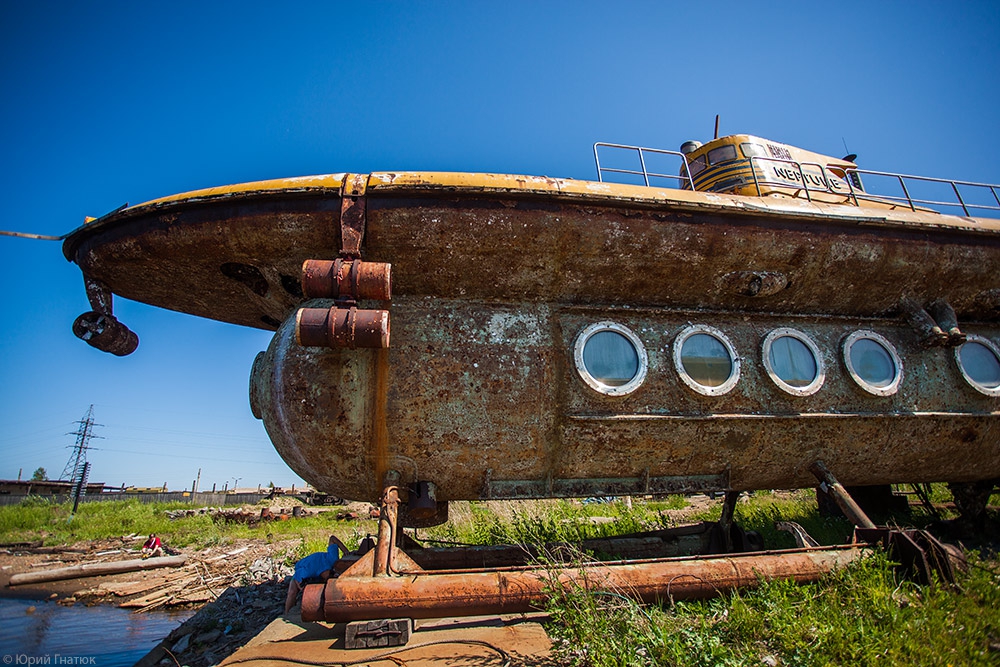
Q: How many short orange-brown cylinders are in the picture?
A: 2